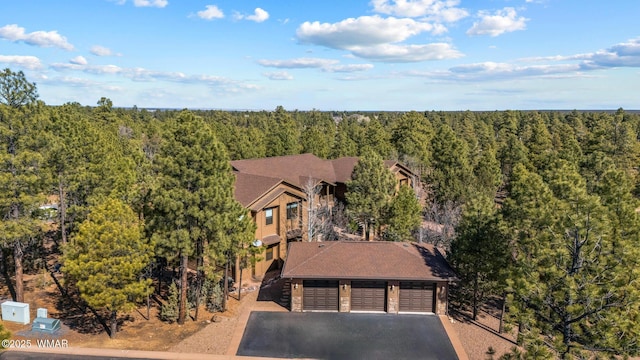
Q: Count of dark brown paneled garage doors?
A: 3